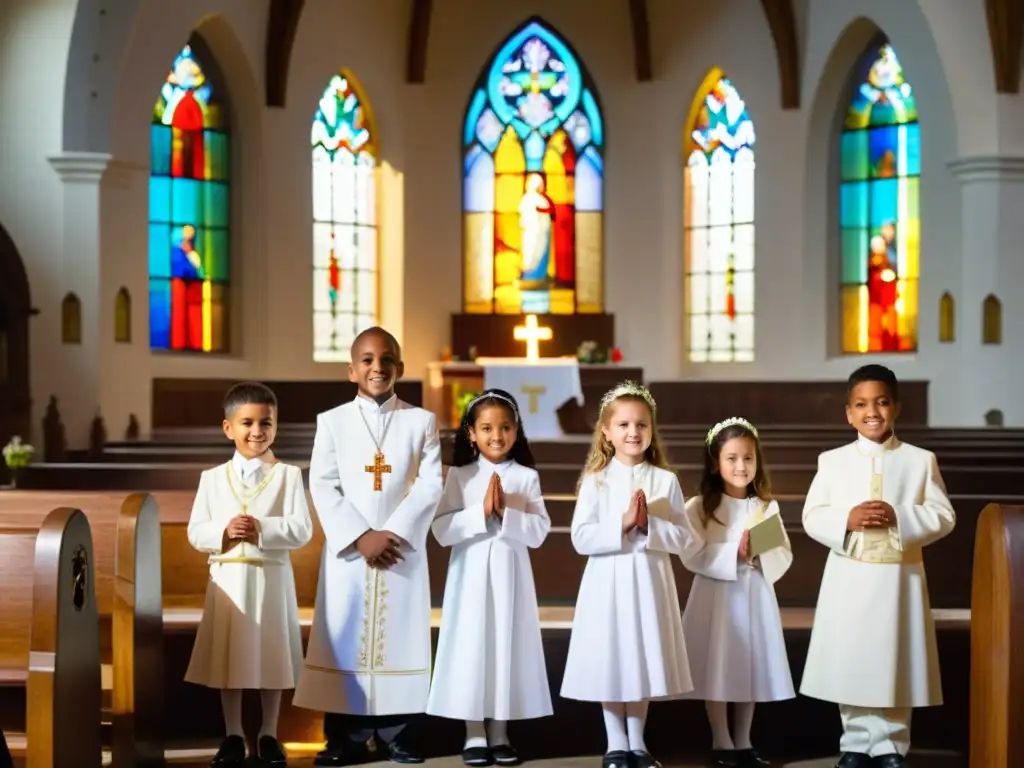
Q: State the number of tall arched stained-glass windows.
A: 5